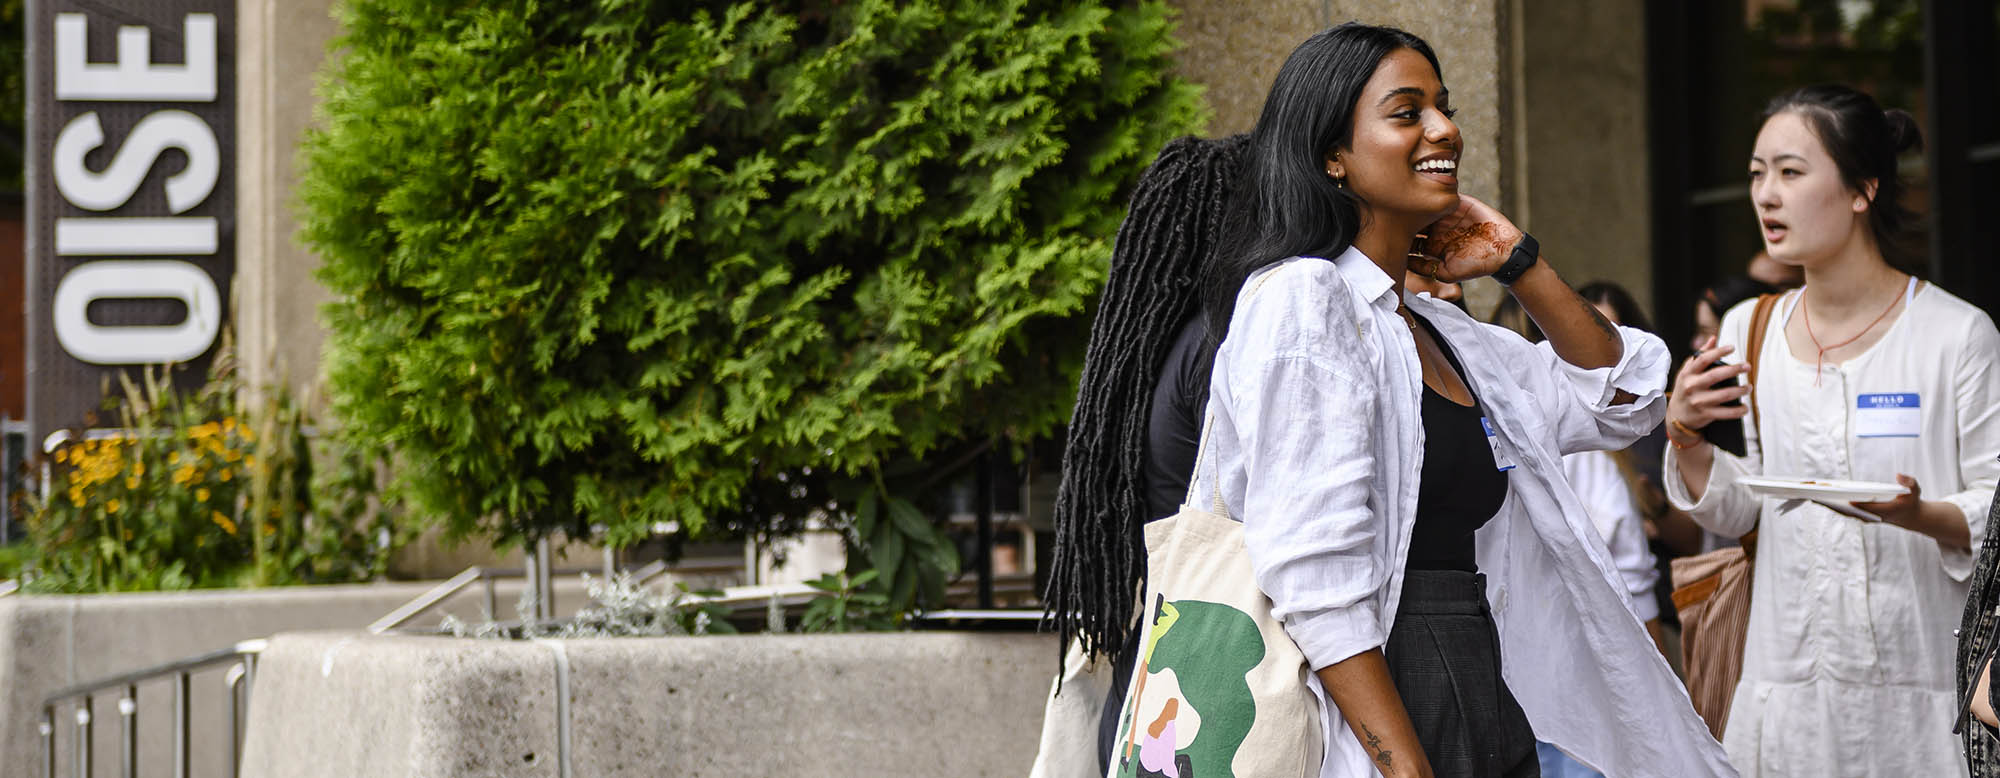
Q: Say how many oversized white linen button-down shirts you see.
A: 1